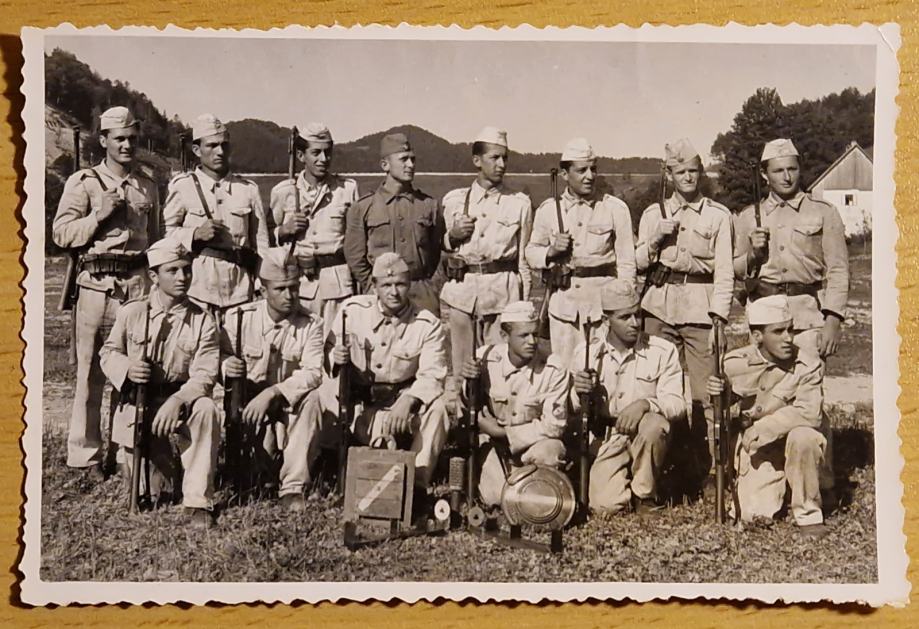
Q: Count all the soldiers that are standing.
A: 8